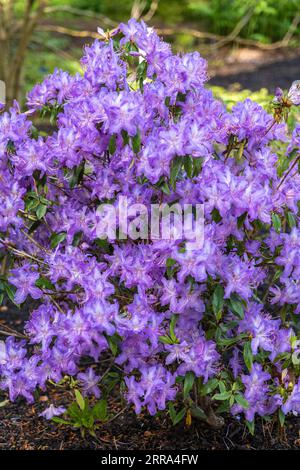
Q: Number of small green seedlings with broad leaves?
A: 1